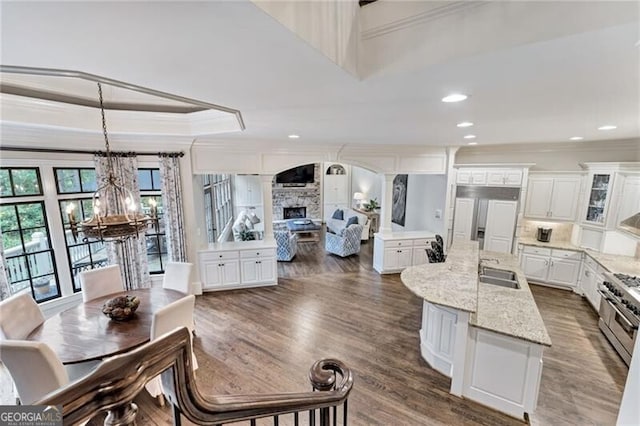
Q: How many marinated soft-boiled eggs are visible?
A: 0